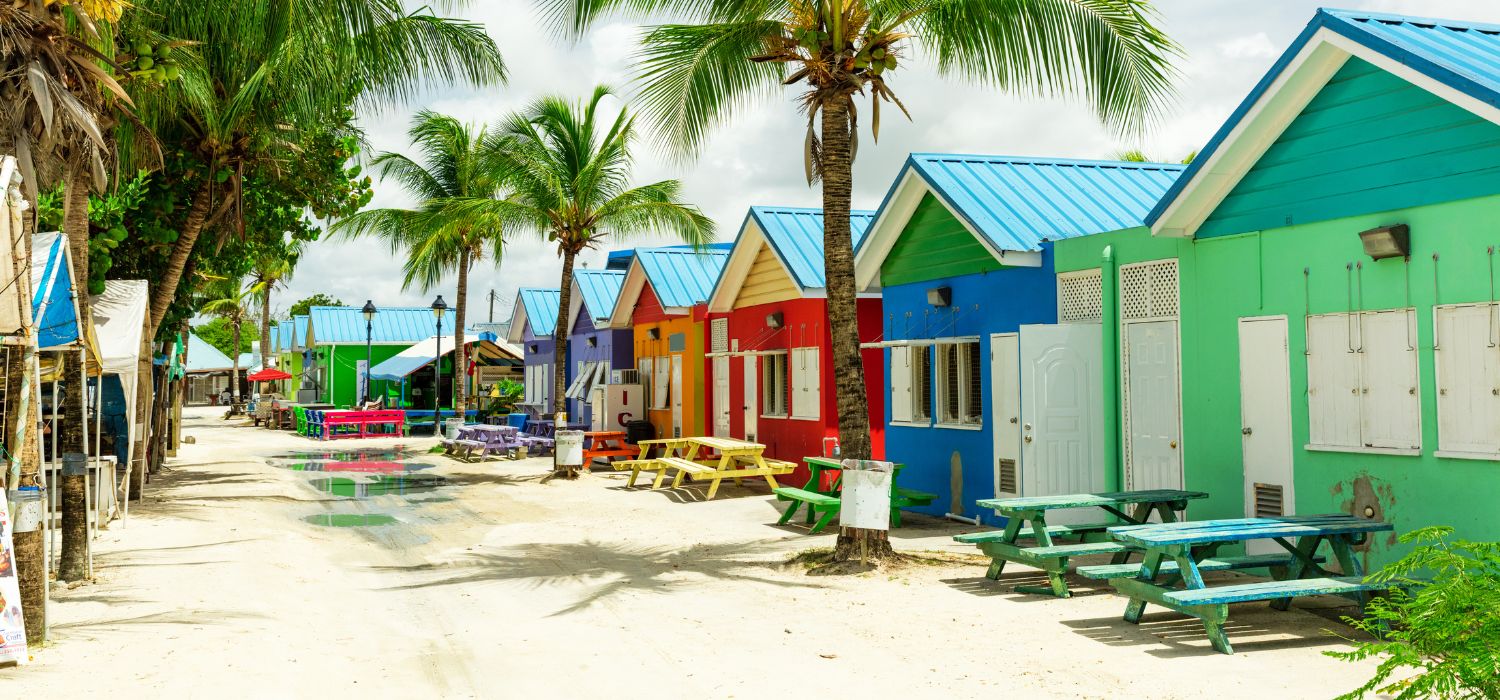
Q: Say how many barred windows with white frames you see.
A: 3